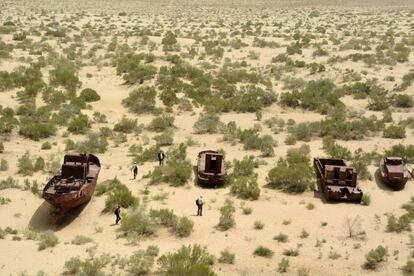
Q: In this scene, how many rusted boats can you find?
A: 4